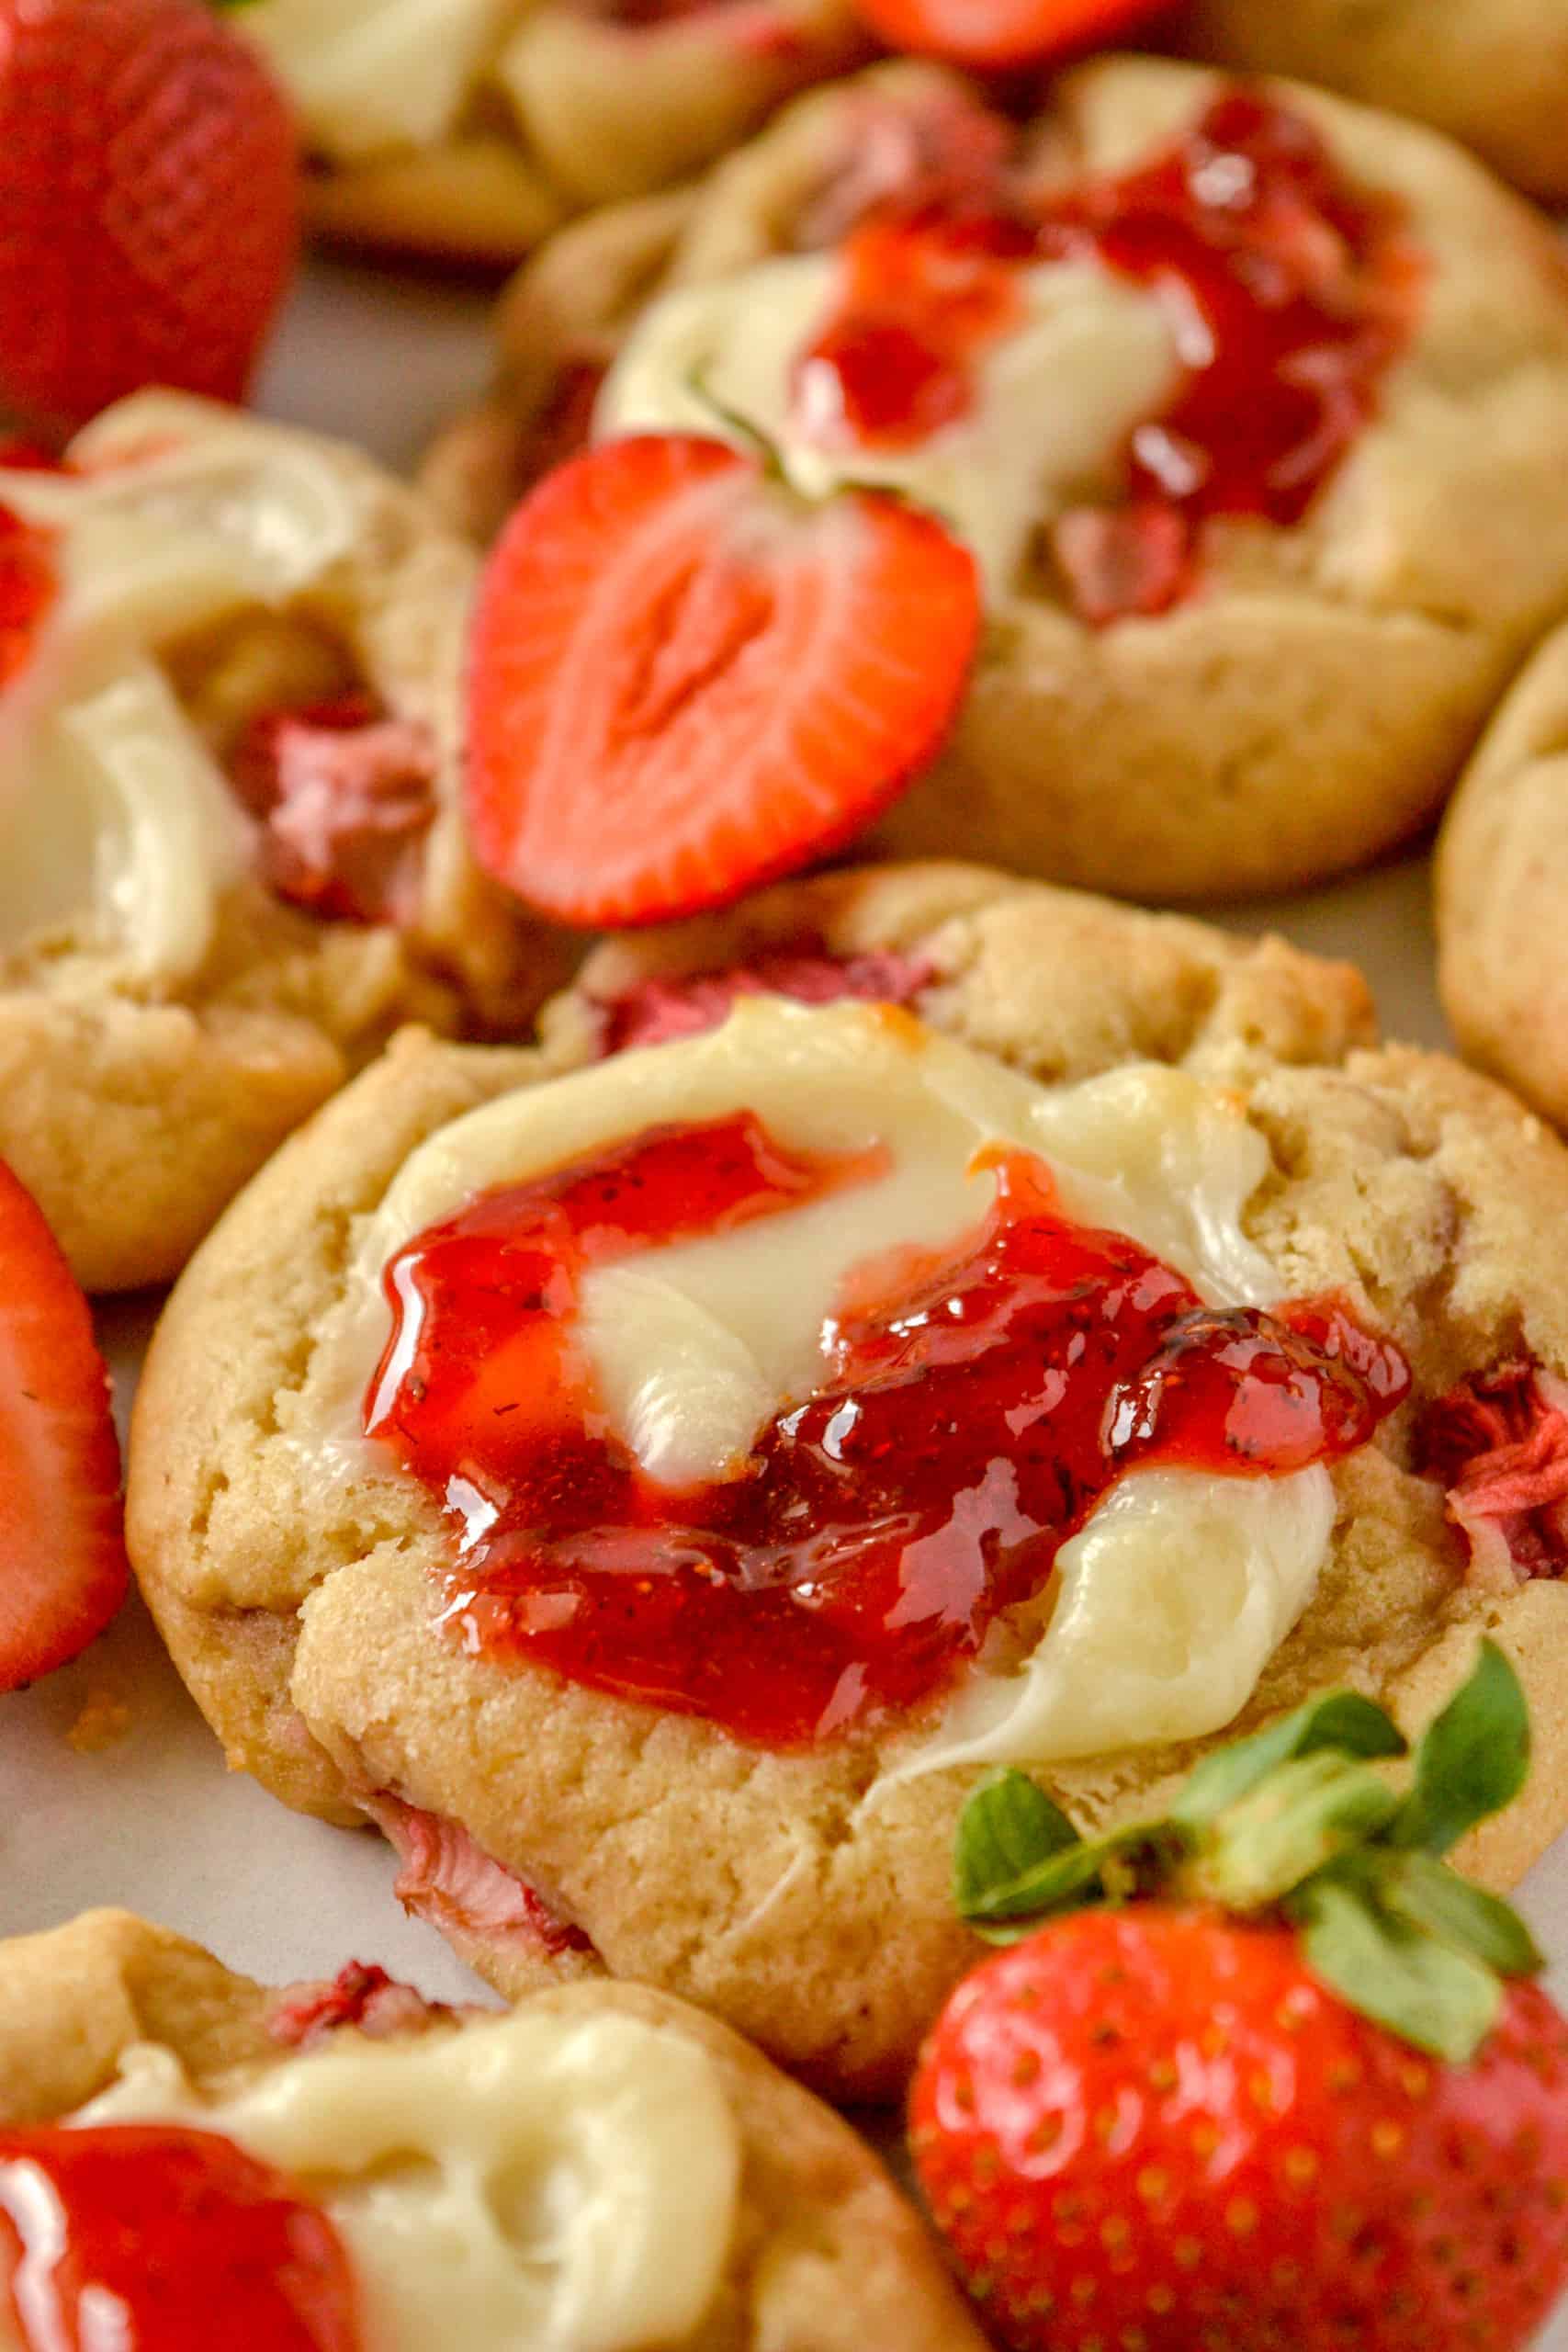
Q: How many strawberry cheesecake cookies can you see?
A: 7